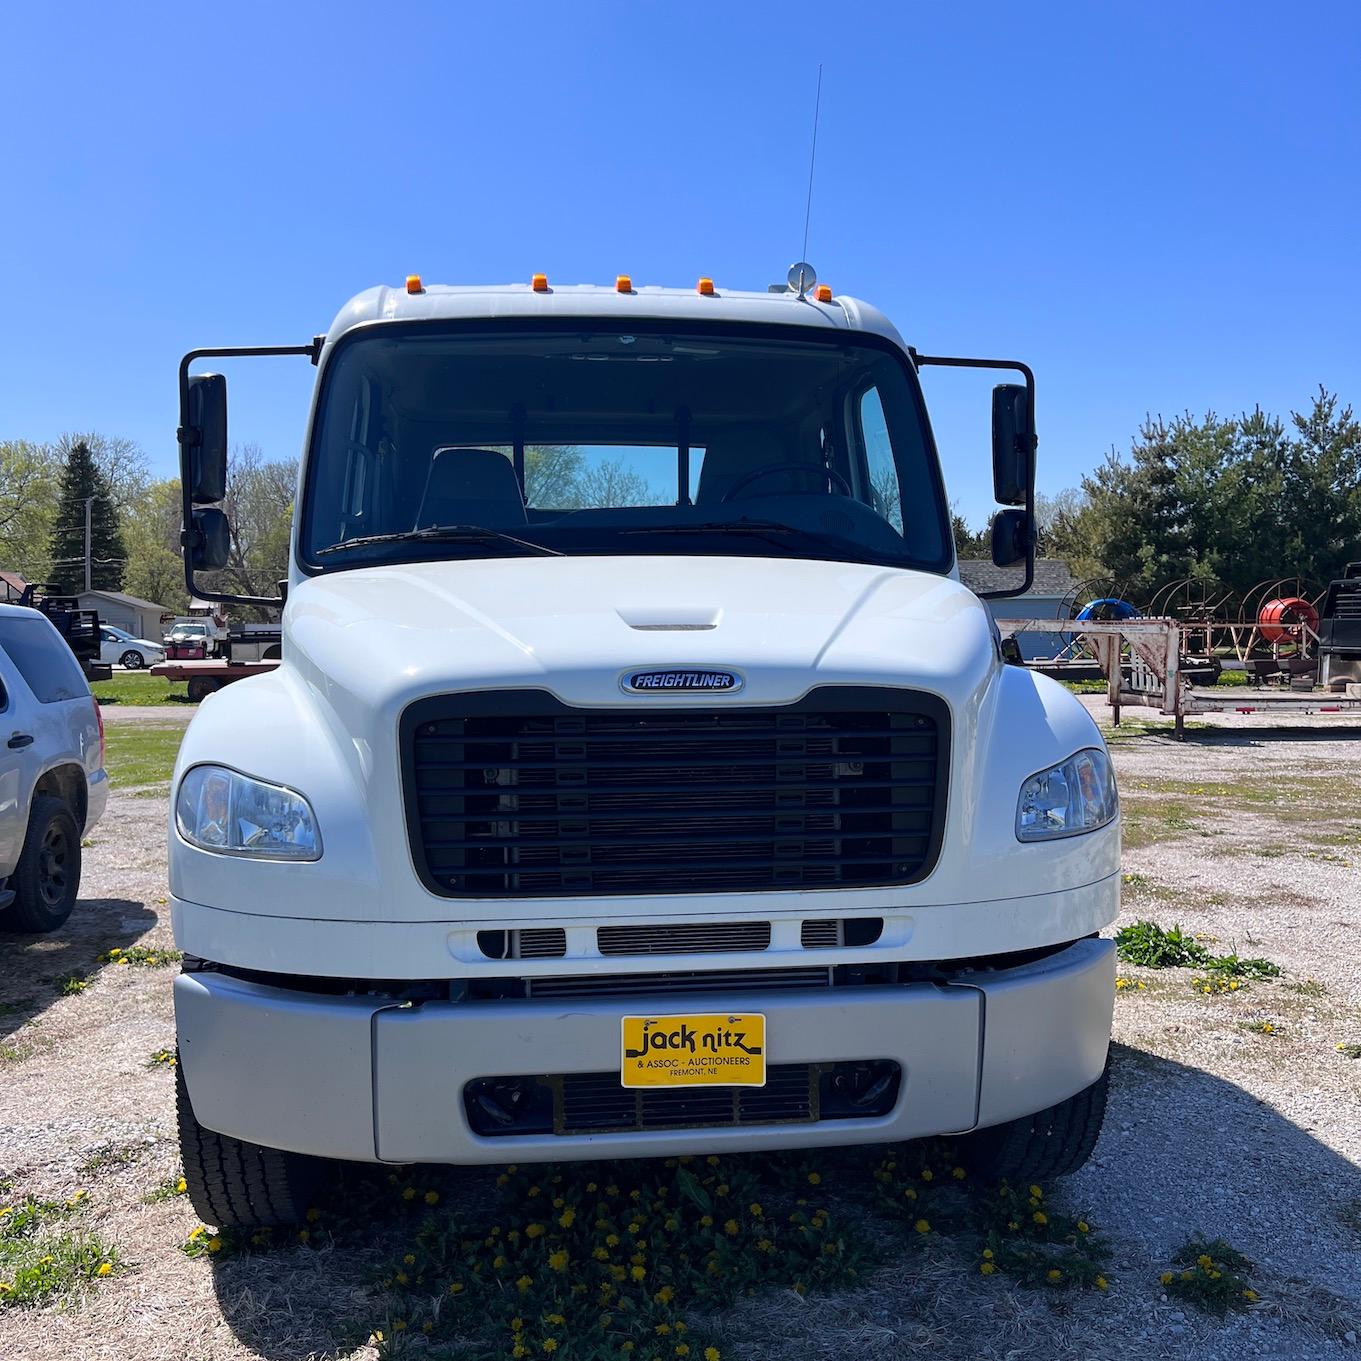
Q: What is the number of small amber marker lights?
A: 5